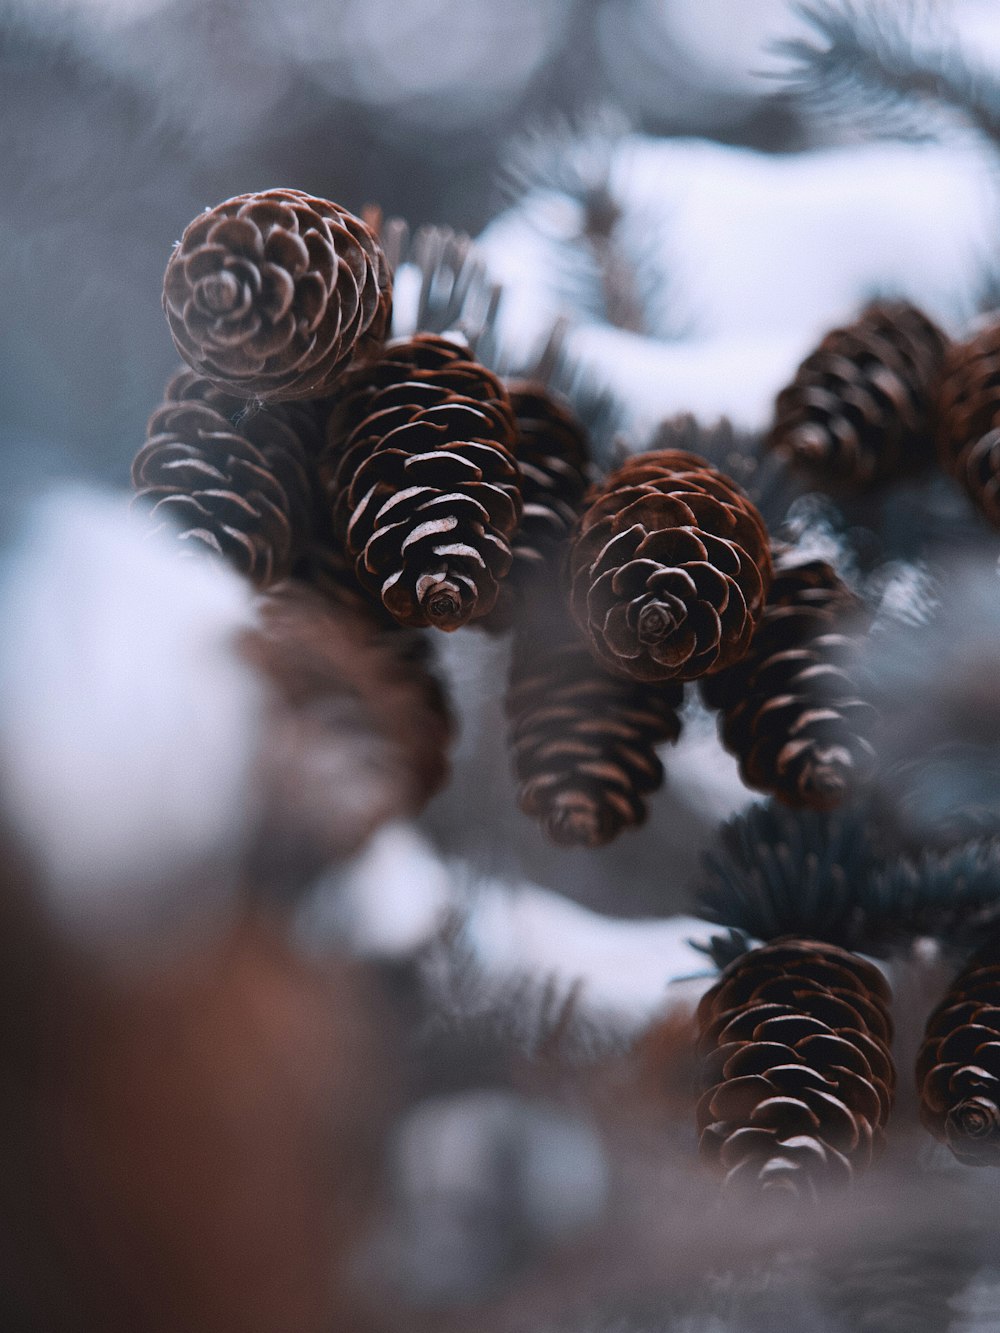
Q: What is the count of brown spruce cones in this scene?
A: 12